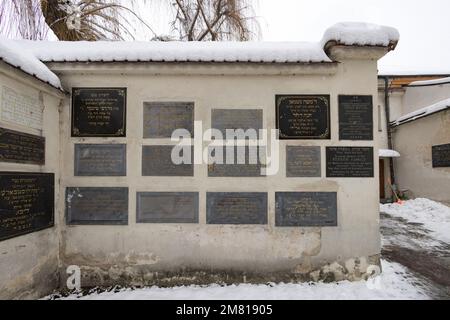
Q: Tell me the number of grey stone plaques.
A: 10